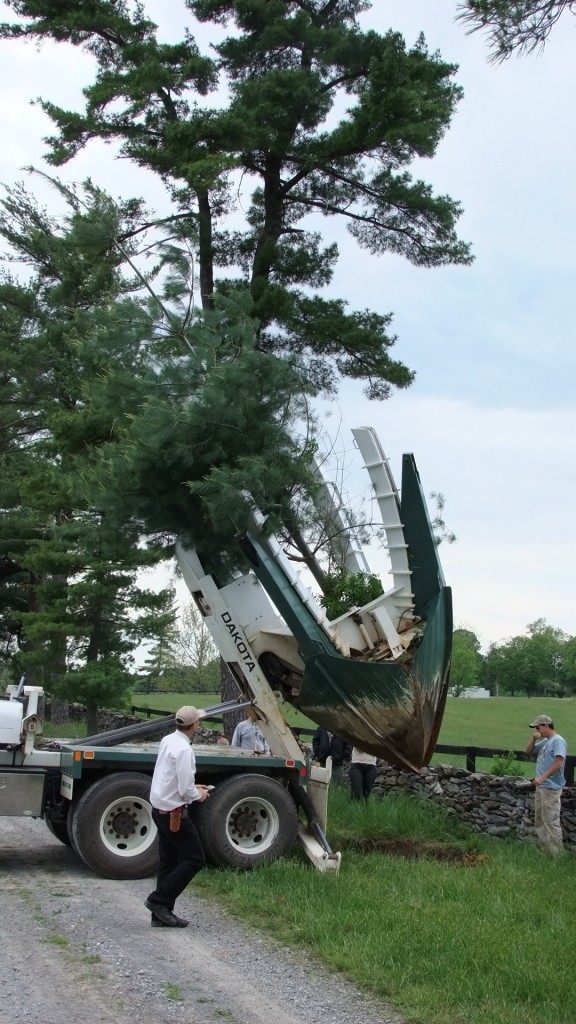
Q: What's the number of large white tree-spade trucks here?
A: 1